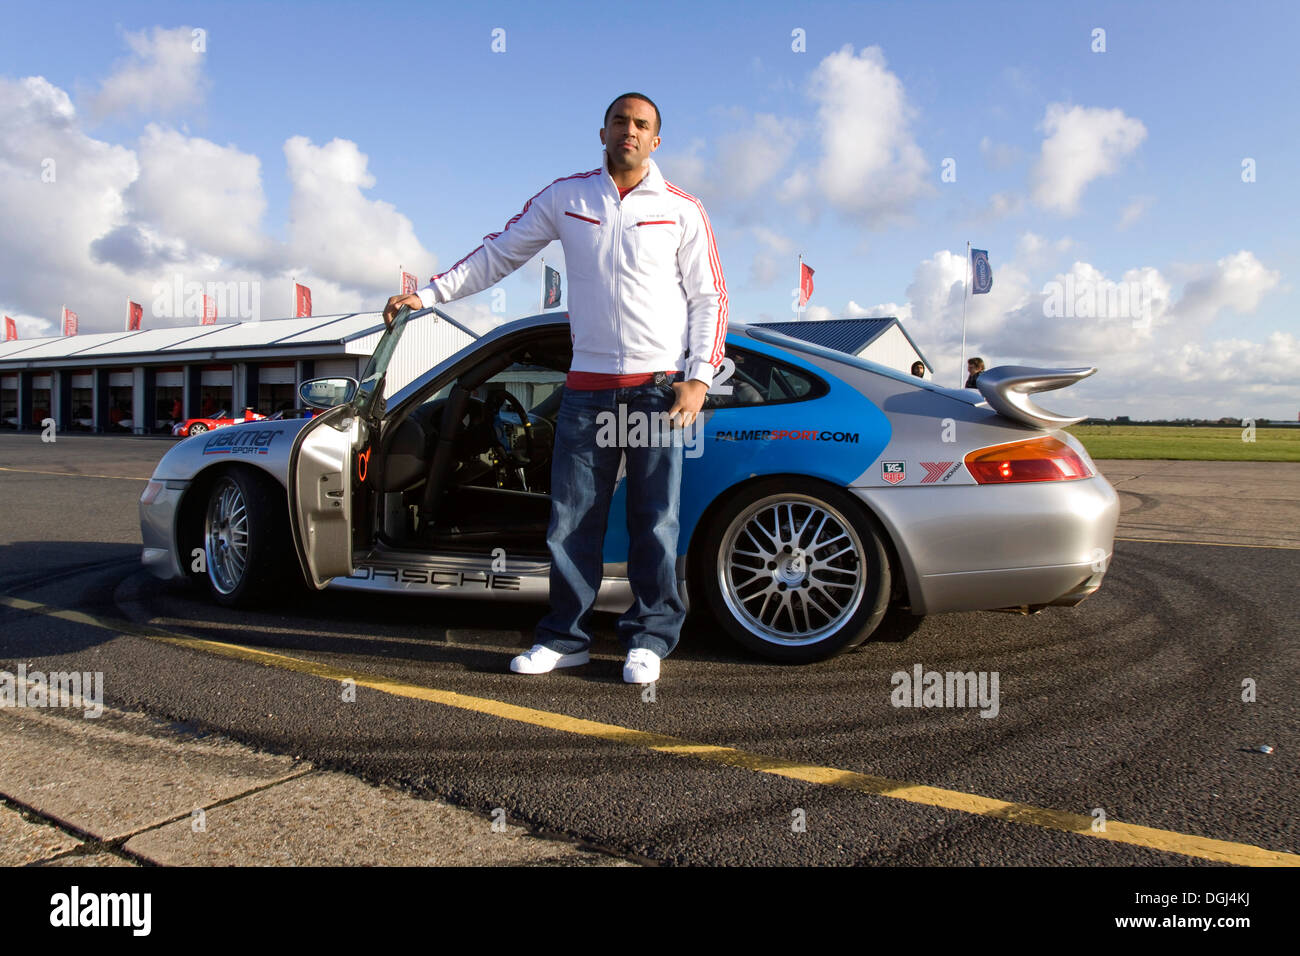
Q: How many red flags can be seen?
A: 7